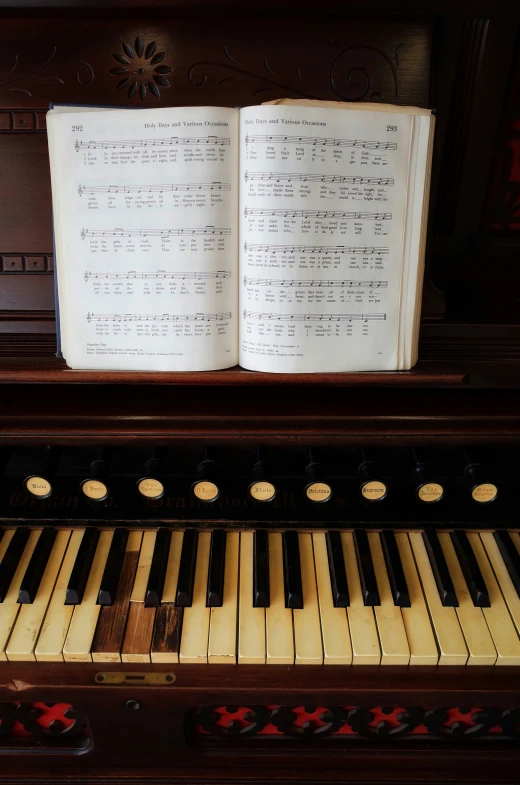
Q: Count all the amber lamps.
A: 0